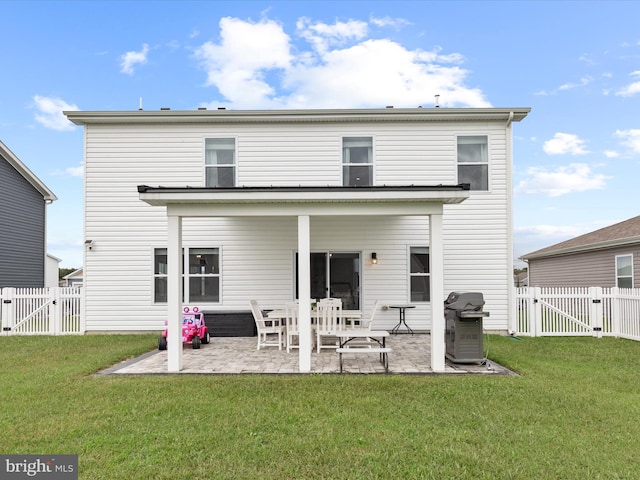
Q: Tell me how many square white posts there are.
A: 3